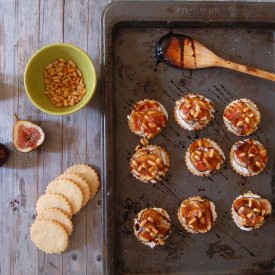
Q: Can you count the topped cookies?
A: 9